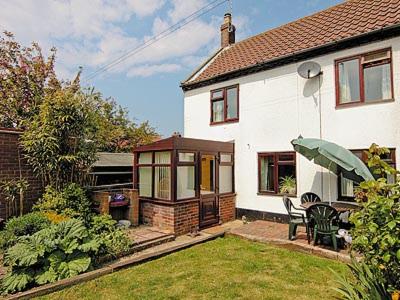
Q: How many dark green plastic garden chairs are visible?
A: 3